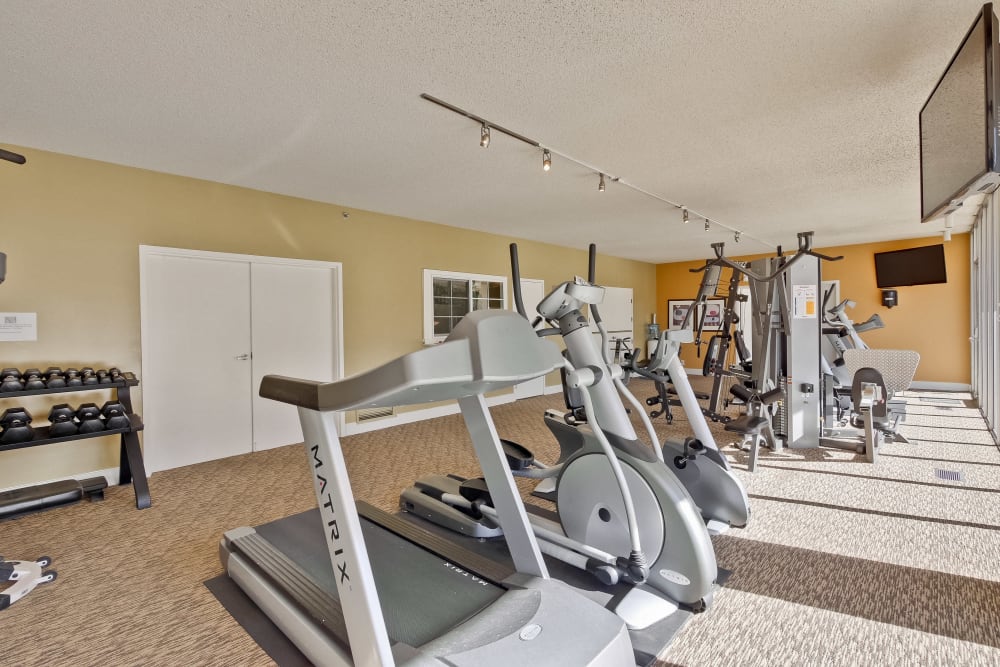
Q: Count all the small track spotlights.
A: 6